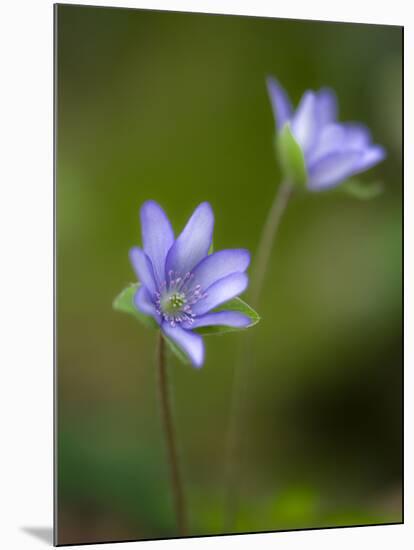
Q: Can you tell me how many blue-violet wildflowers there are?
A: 2